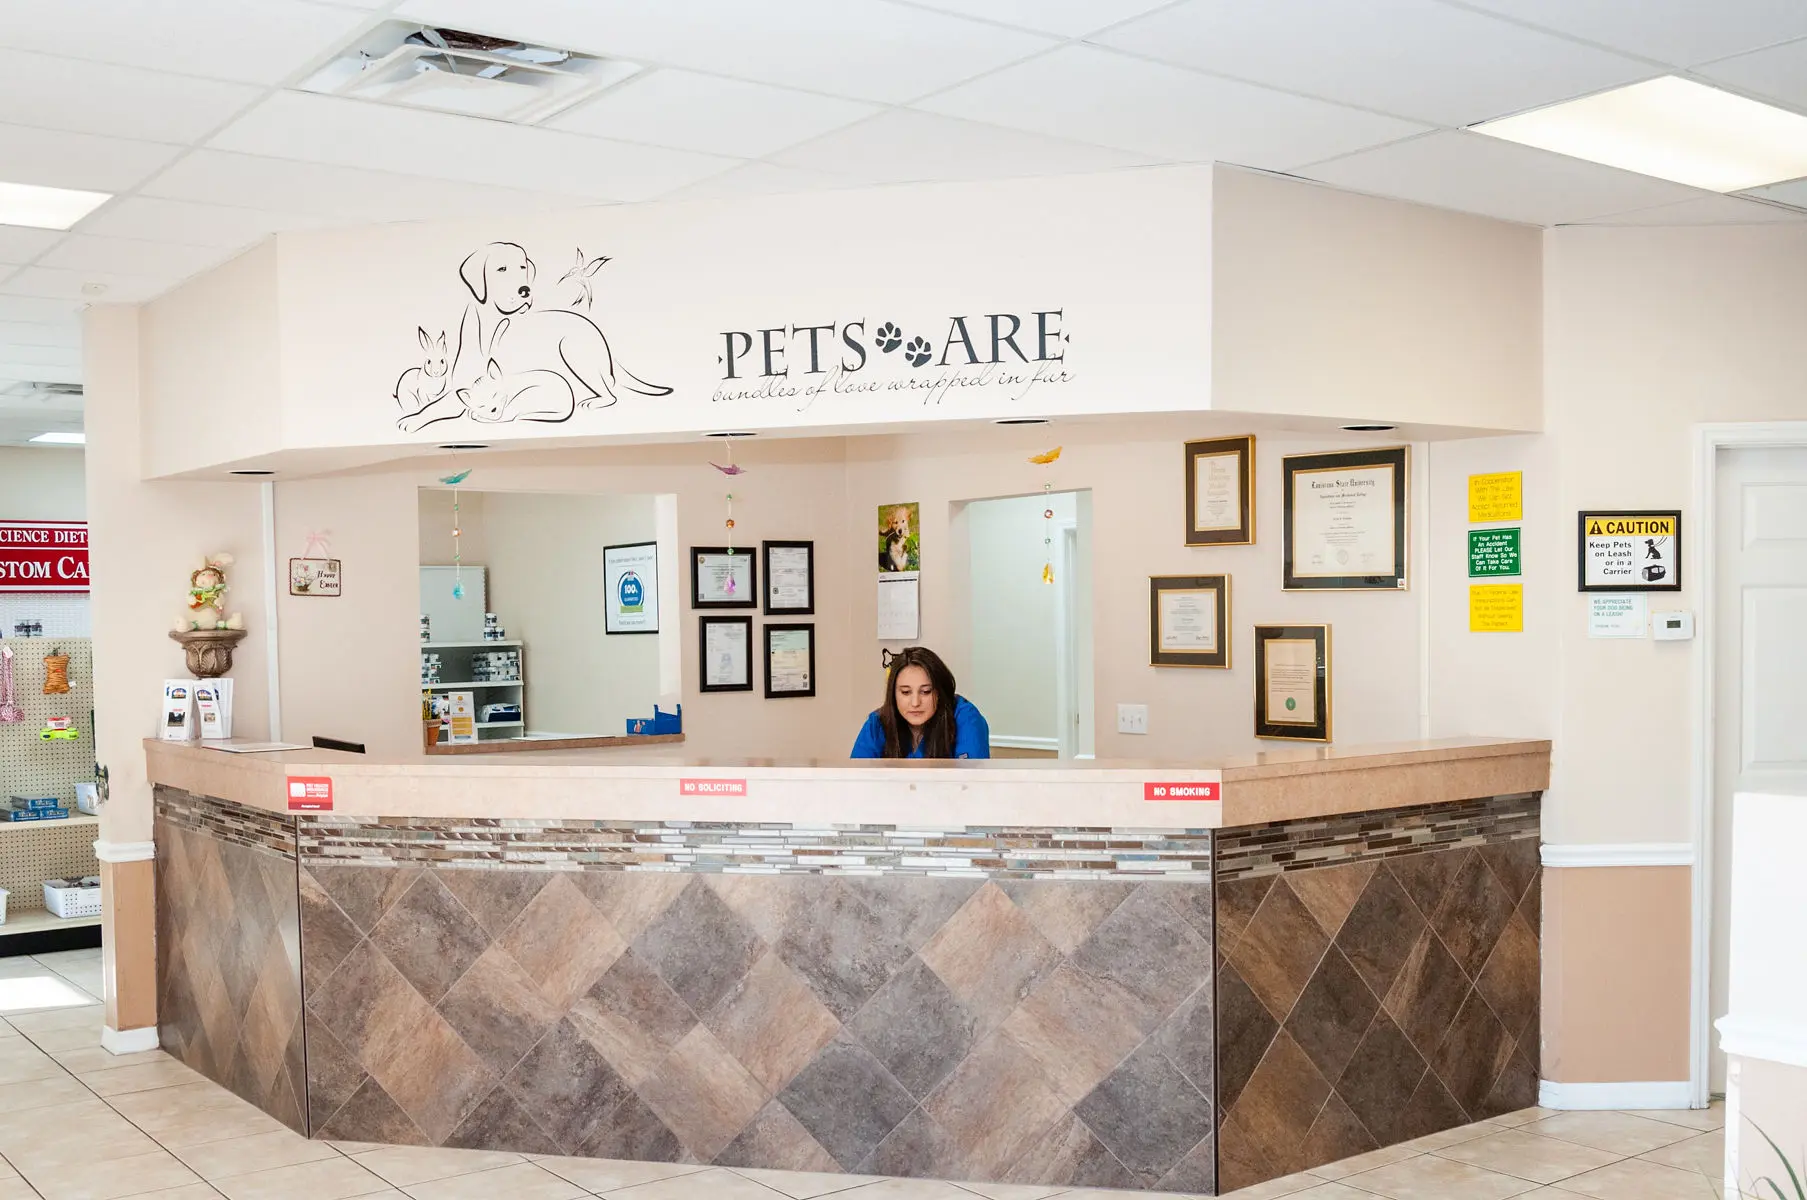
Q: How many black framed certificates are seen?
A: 4